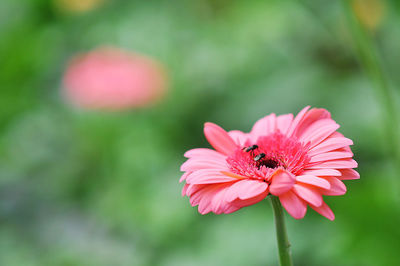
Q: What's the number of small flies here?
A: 2